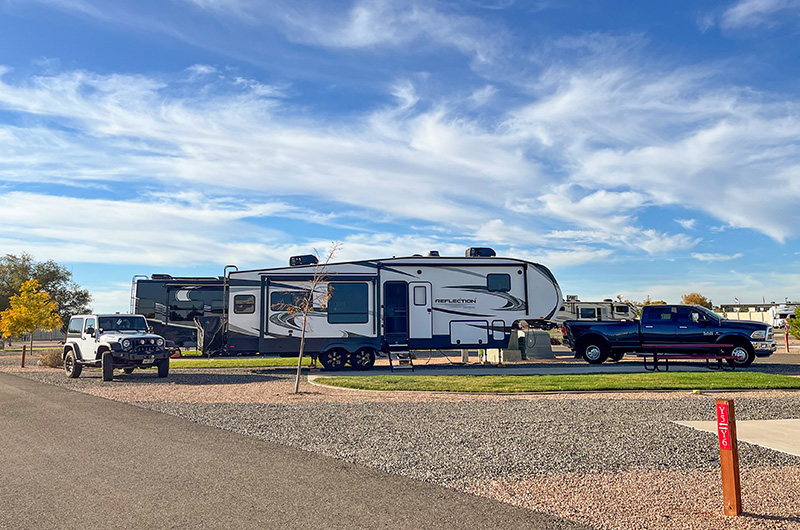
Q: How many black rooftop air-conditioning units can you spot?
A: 2